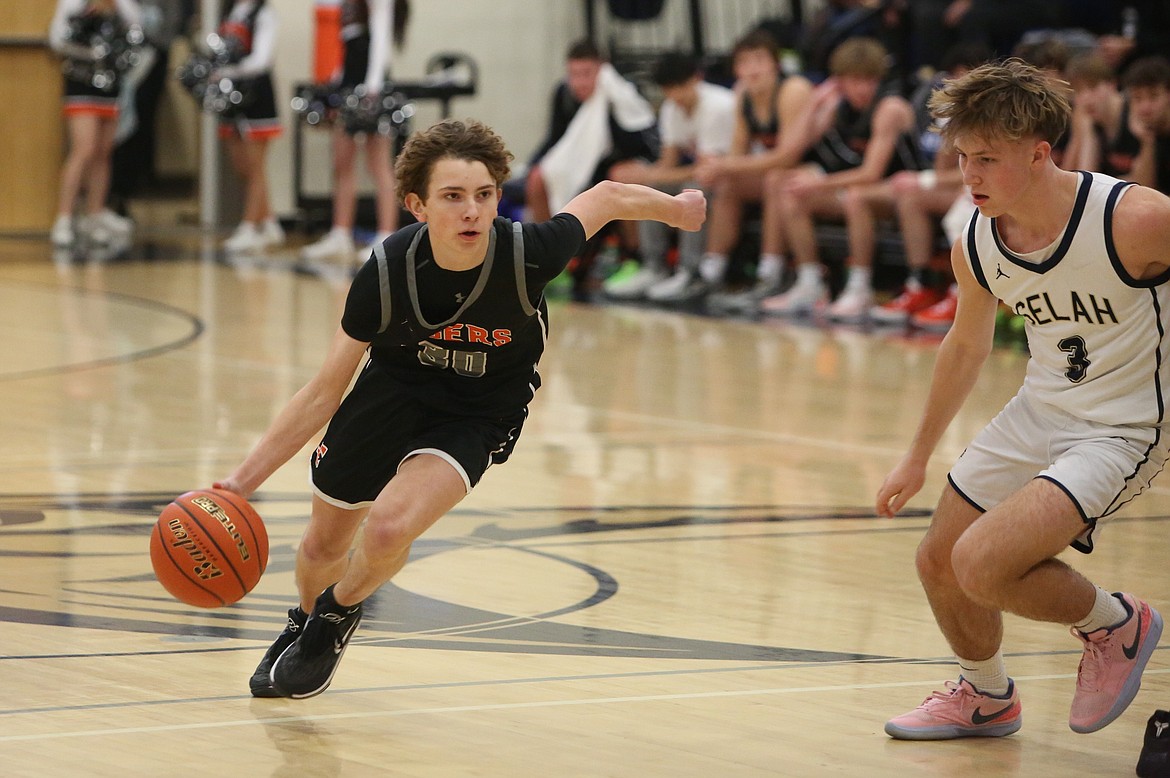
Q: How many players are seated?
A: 8